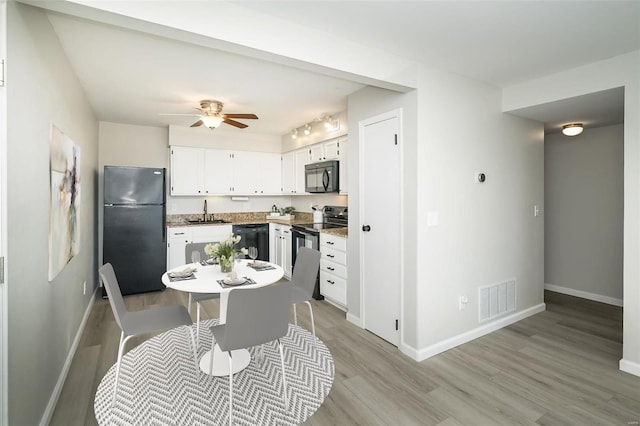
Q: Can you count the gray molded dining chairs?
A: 4